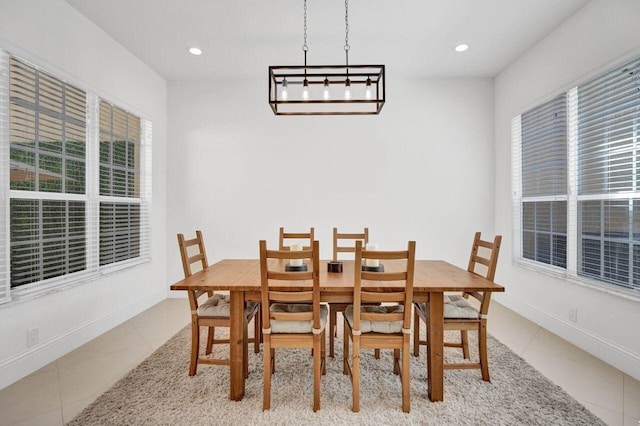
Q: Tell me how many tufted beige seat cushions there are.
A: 4